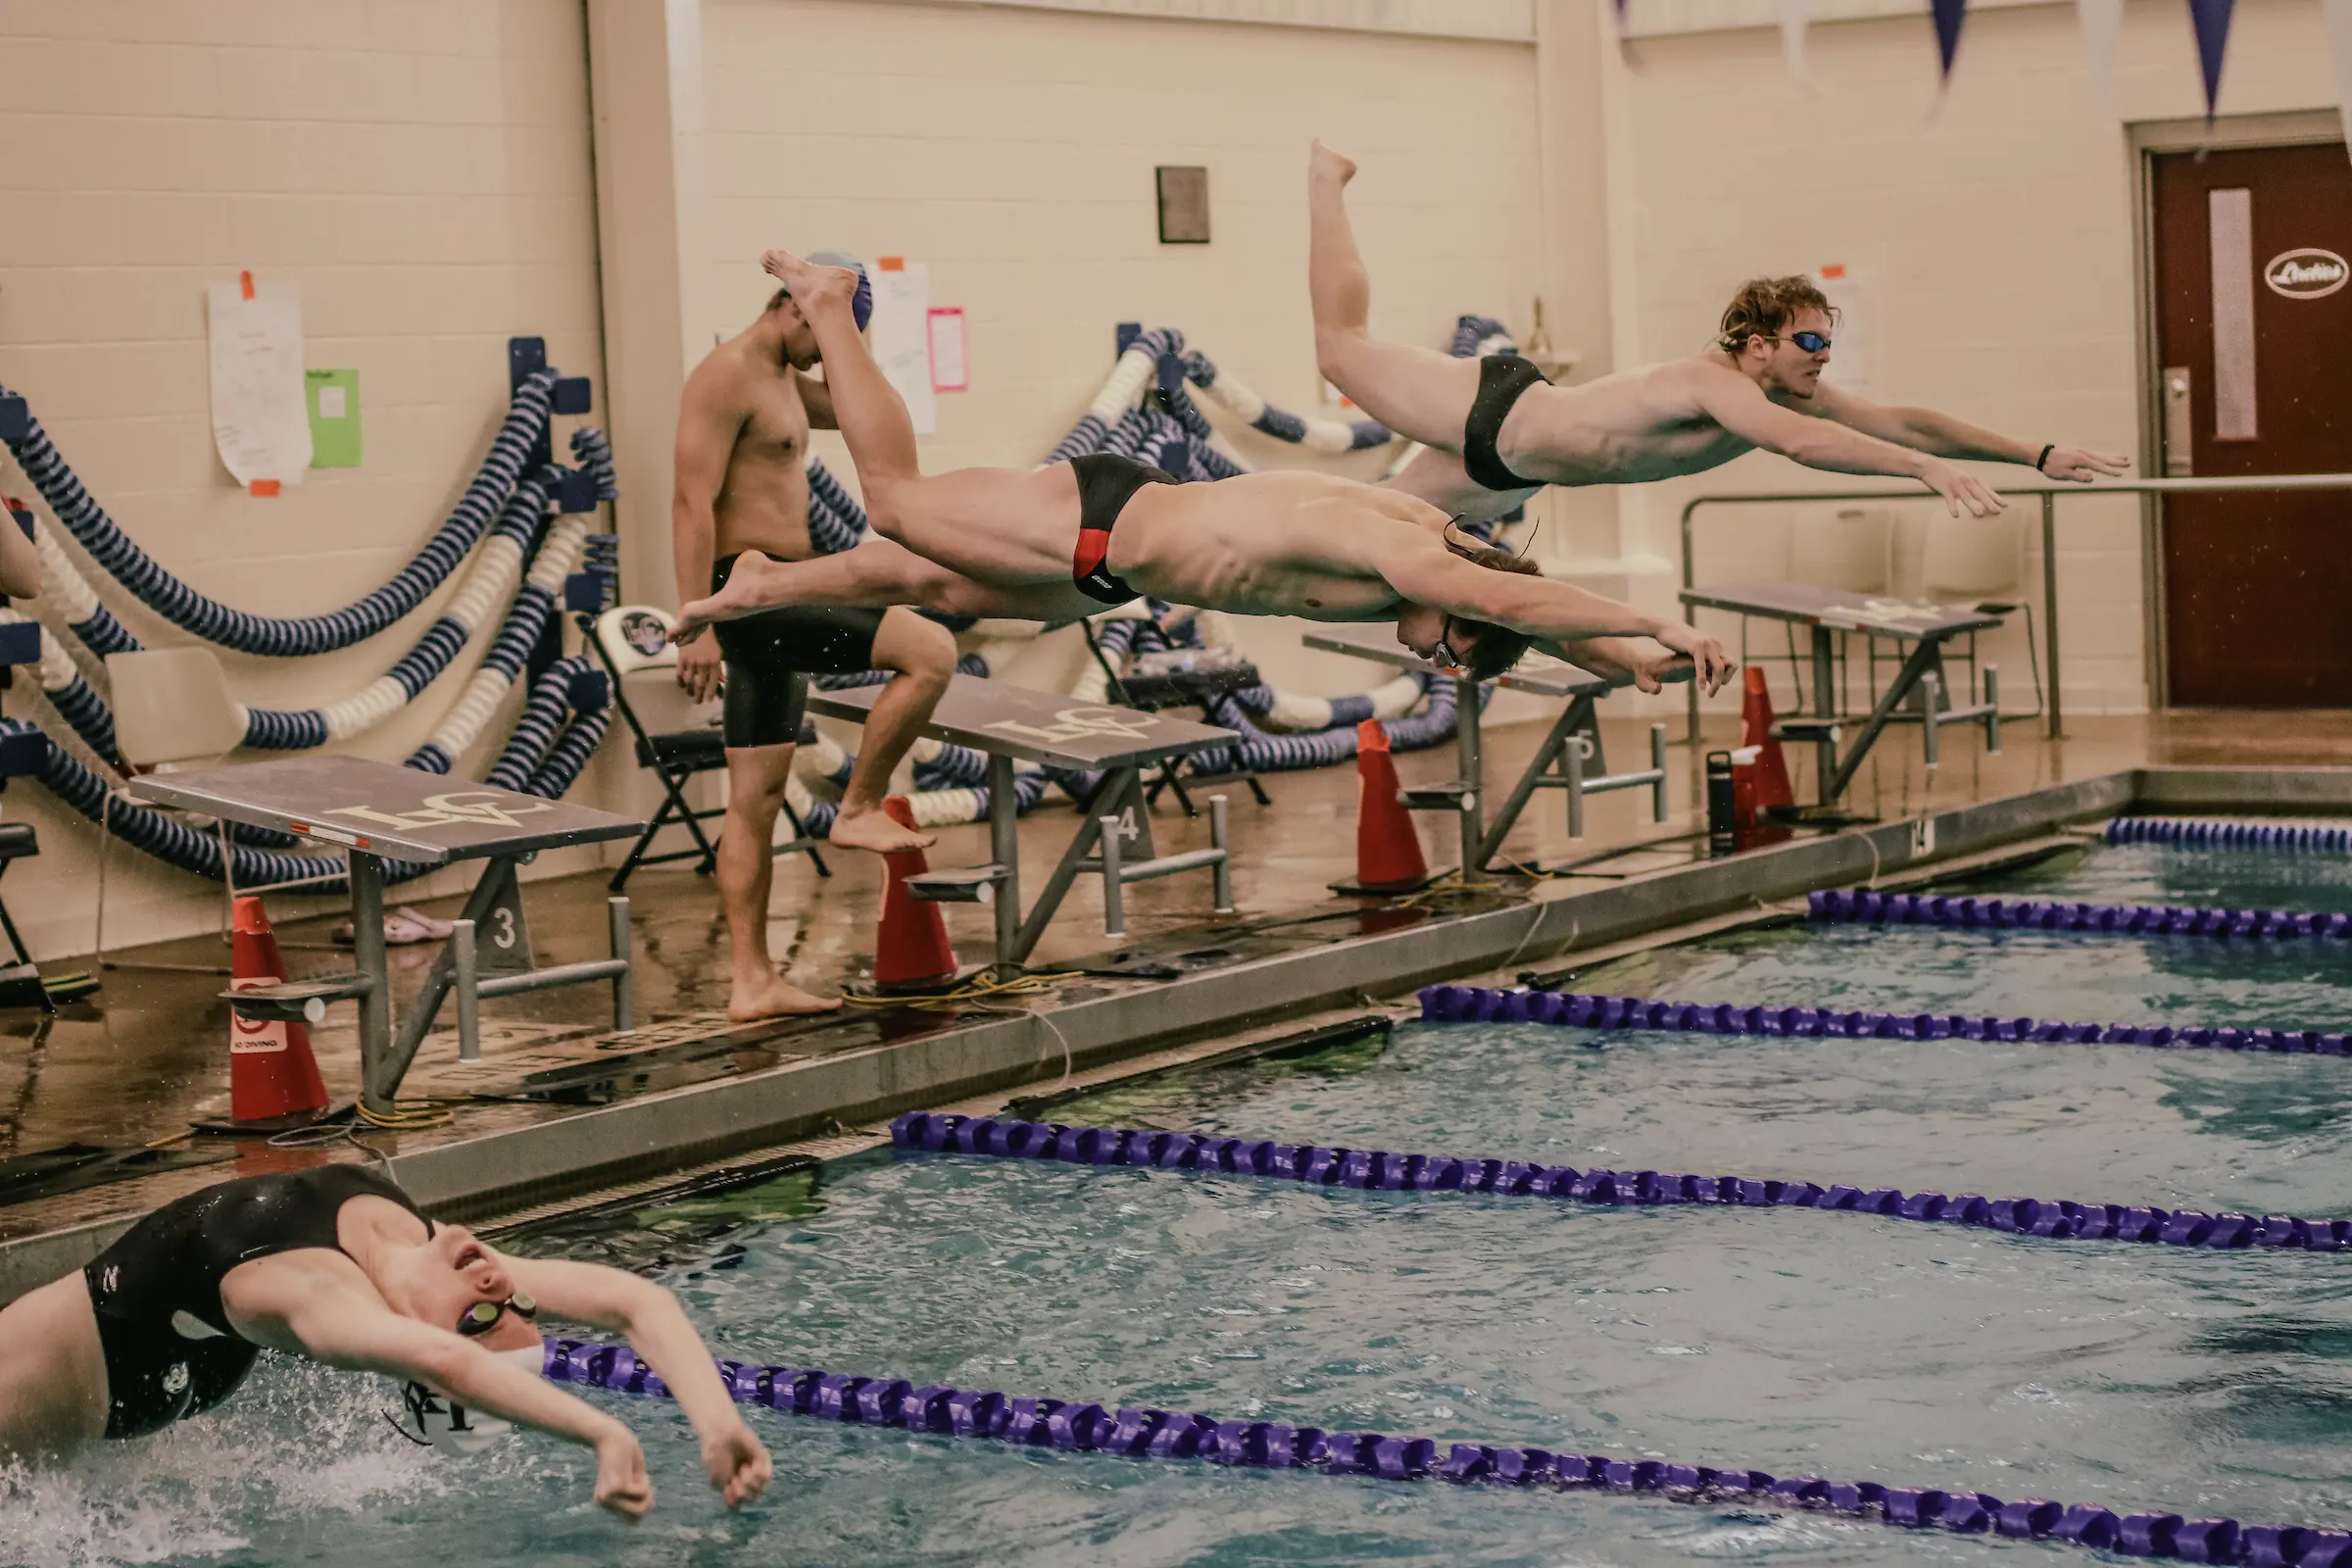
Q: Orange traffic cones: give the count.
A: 4